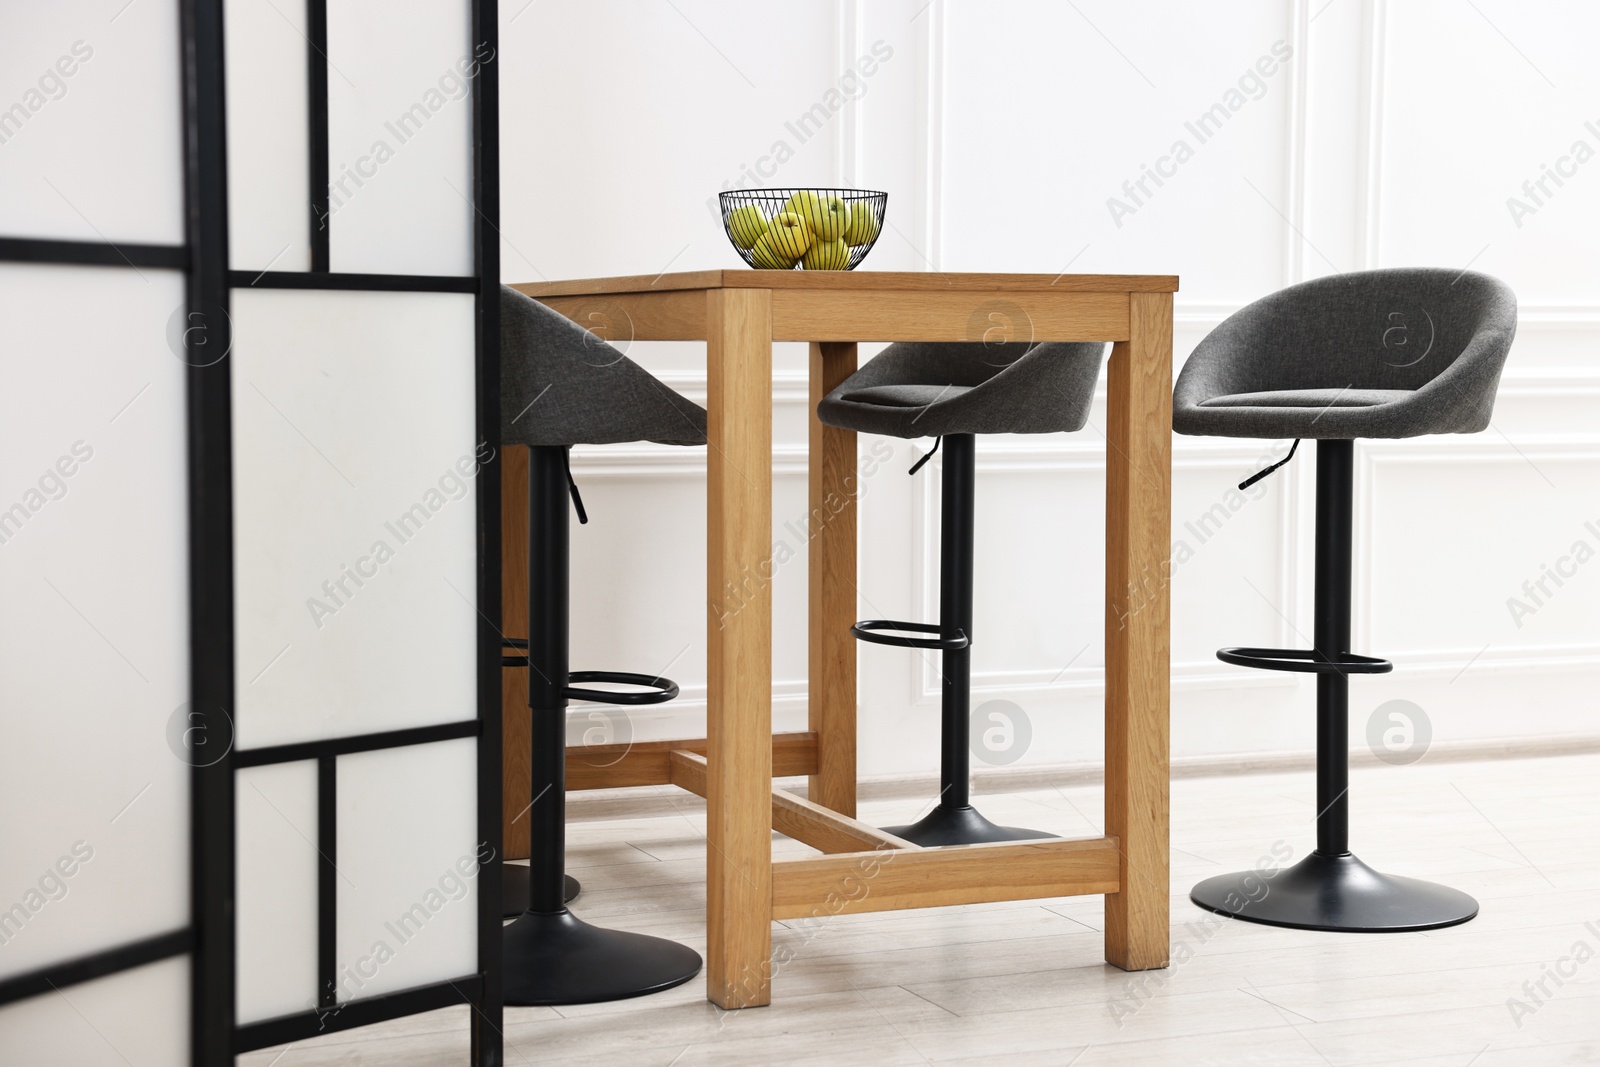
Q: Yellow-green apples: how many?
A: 7